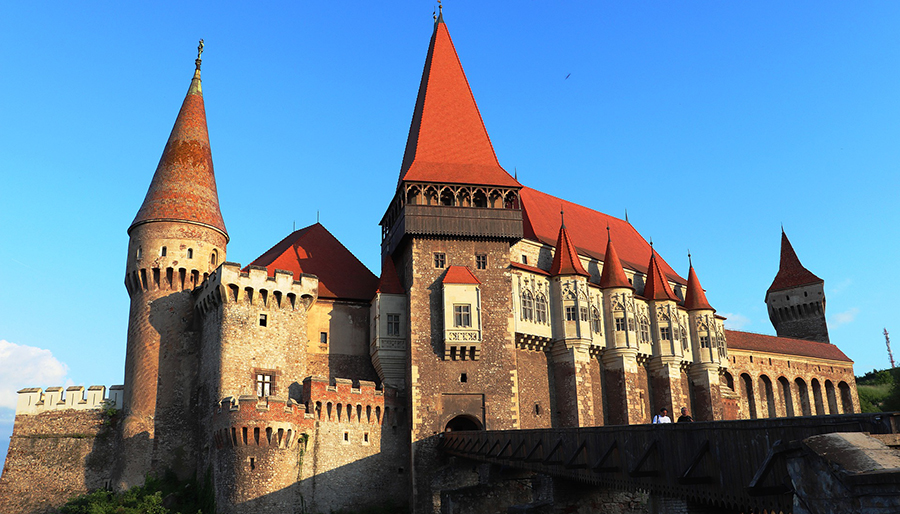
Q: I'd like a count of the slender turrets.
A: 4